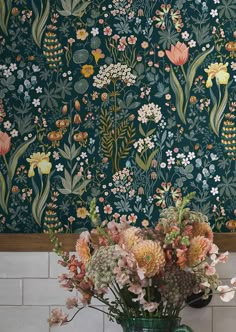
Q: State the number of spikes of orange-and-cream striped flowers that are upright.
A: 3